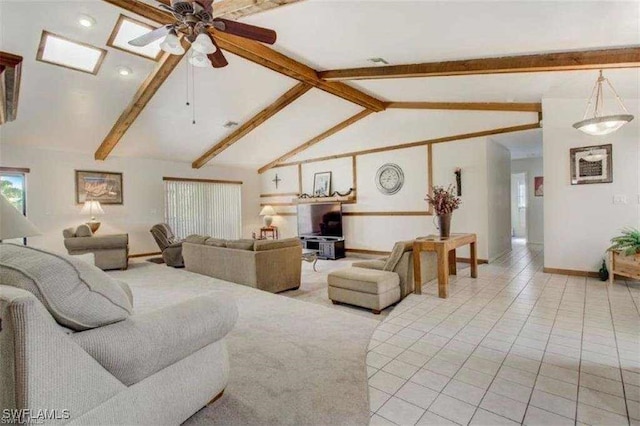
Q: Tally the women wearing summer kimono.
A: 0